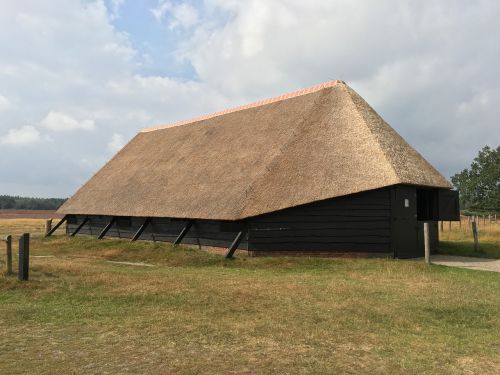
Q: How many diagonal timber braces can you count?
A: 6